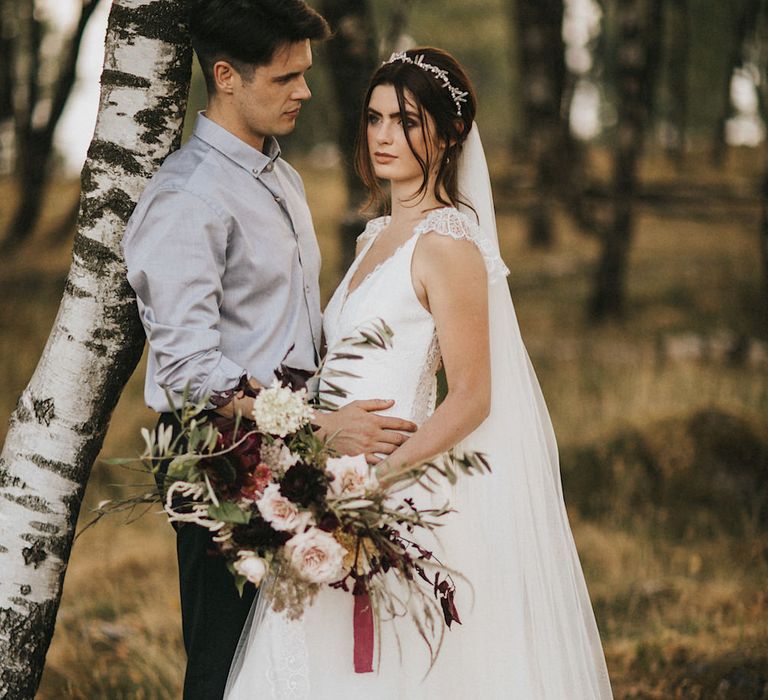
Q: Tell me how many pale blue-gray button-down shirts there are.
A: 1